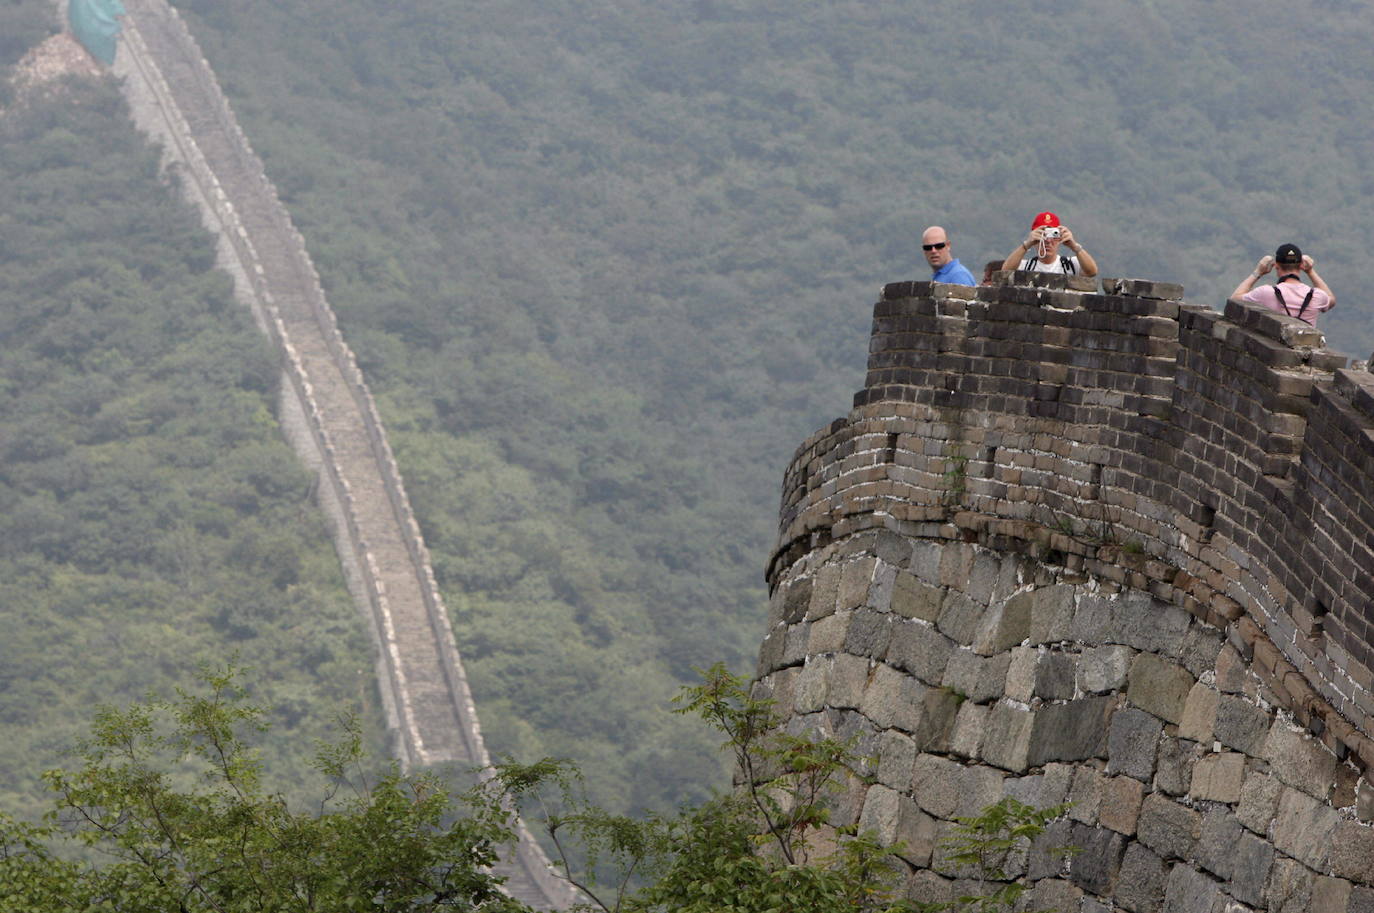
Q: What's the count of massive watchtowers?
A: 1